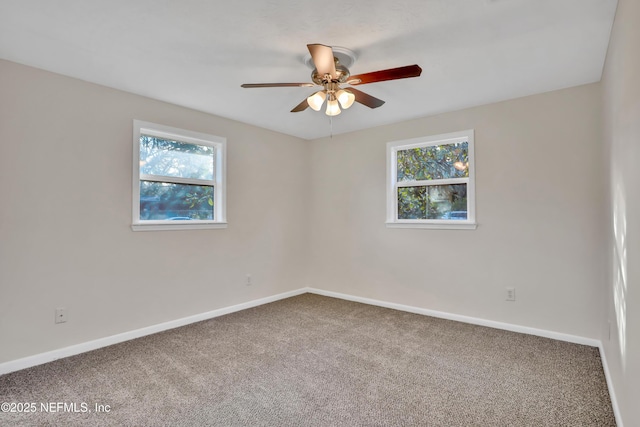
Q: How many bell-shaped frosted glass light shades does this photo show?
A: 3